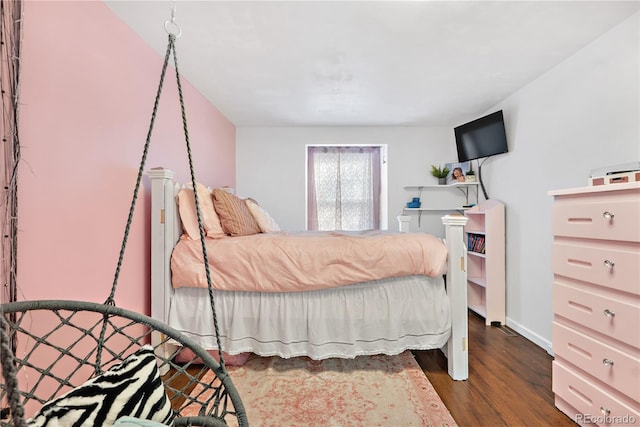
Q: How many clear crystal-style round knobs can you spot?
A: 5